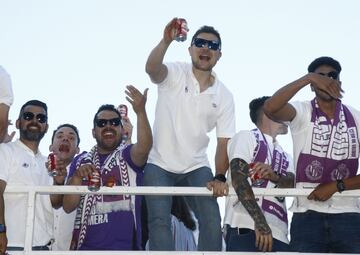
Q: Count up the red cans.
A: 5